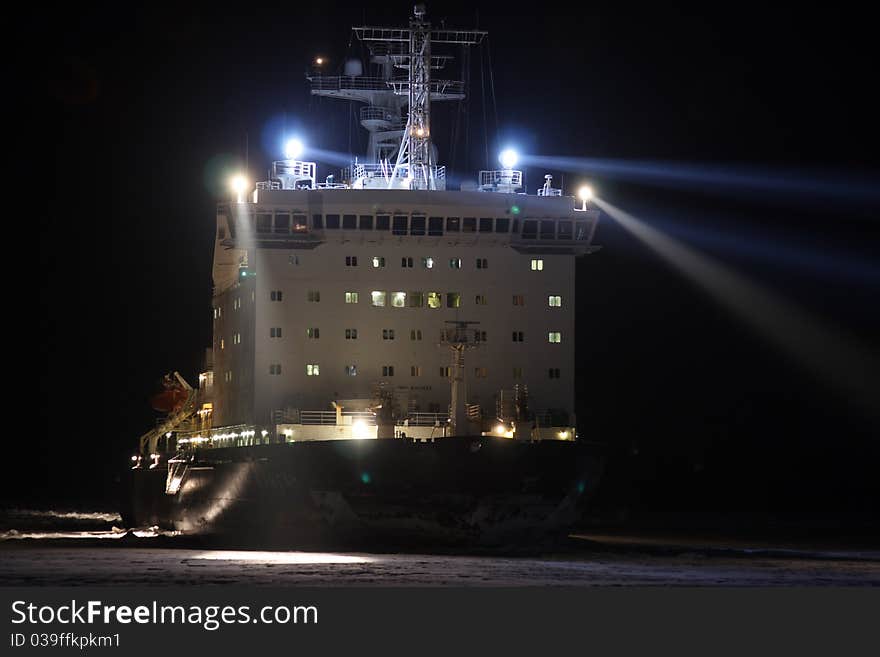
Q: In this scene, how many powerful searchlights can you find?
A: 4